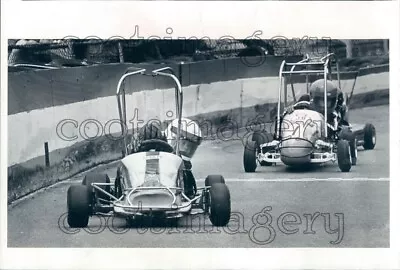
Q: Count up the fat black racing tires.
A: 9